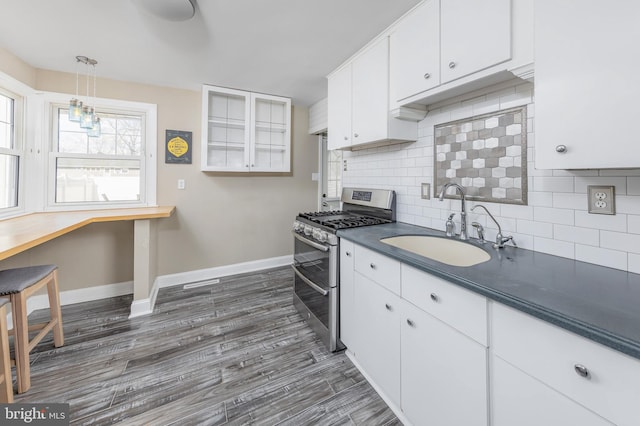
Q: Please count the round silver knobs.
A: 13